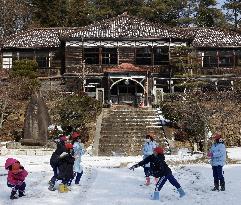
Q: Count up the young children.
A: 7